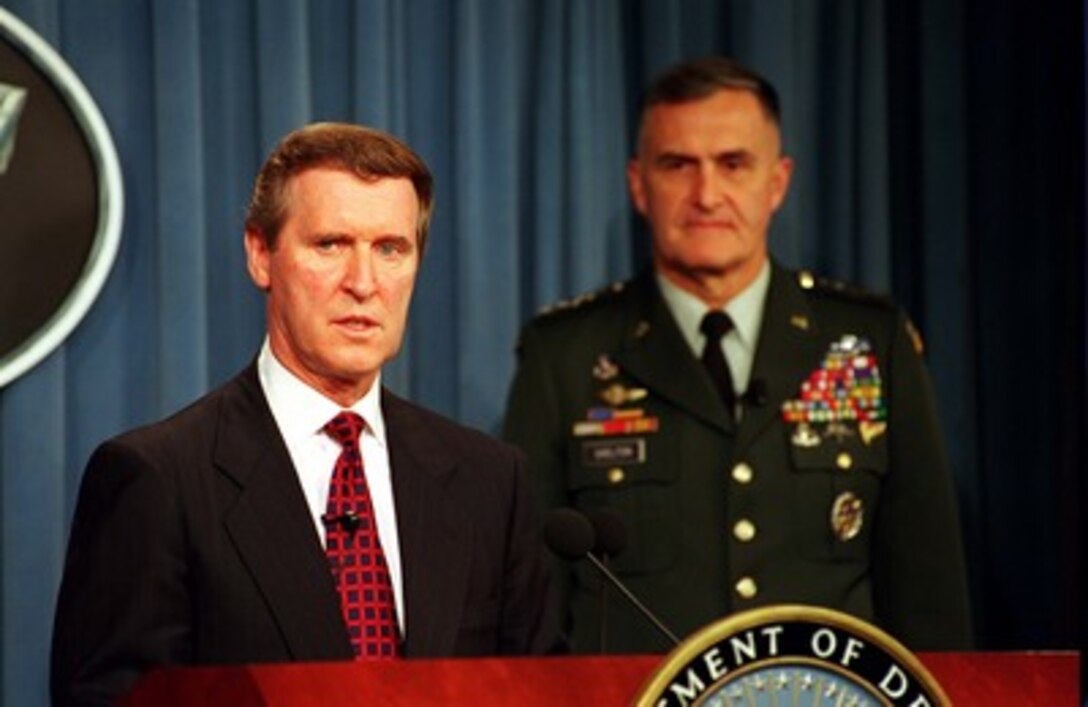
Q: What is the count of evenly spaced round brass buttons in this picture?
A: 3